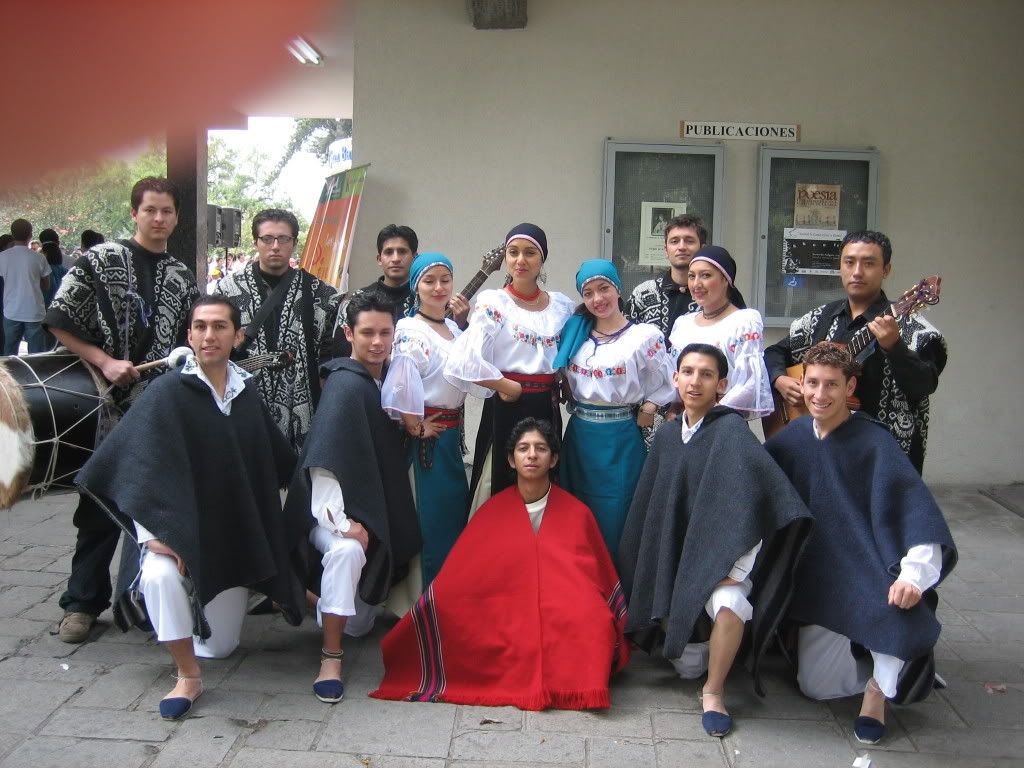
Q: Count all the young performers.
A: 14